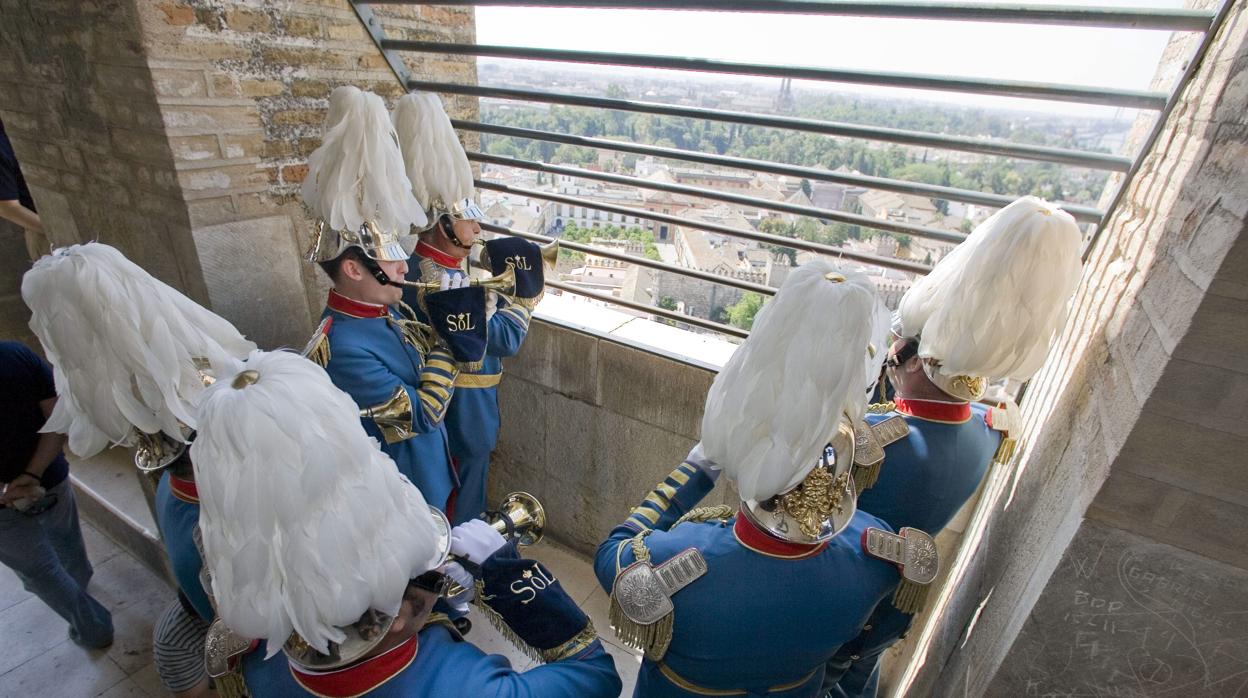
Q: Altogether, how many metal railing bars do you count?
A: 8